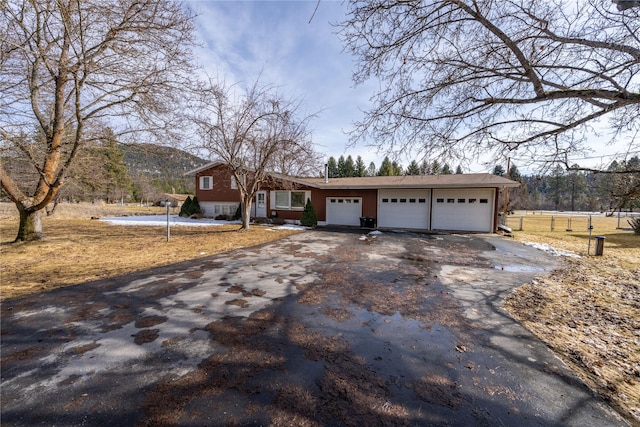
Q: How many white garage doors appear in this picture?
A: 3